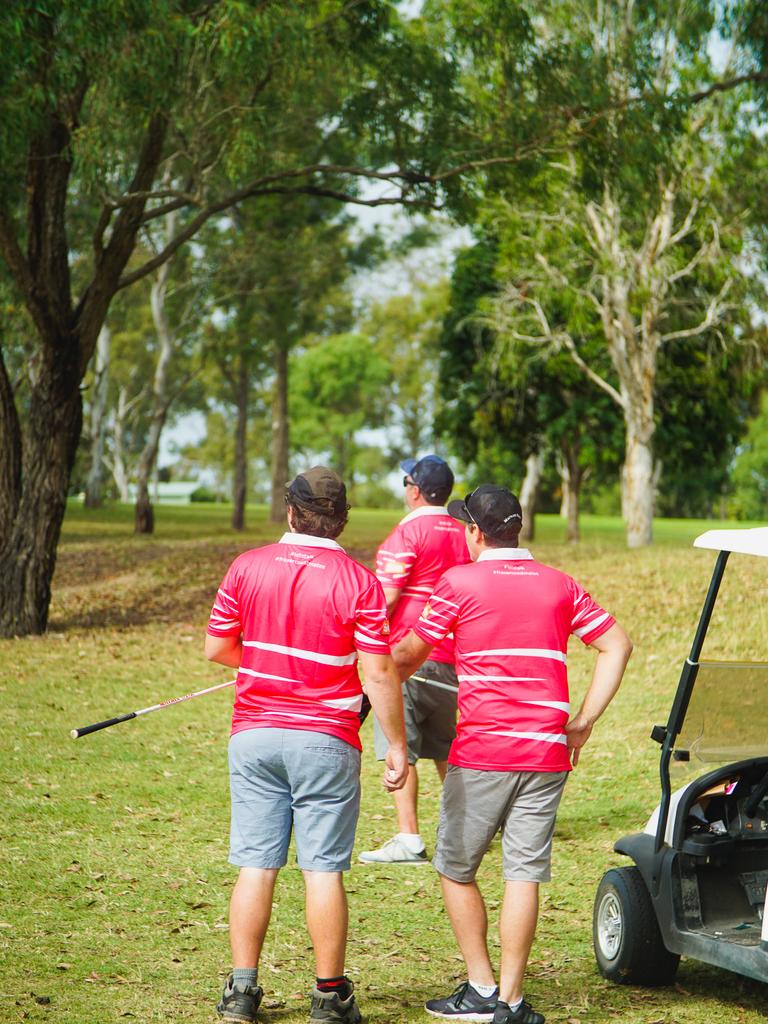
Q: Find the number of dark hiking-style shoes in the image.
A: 2